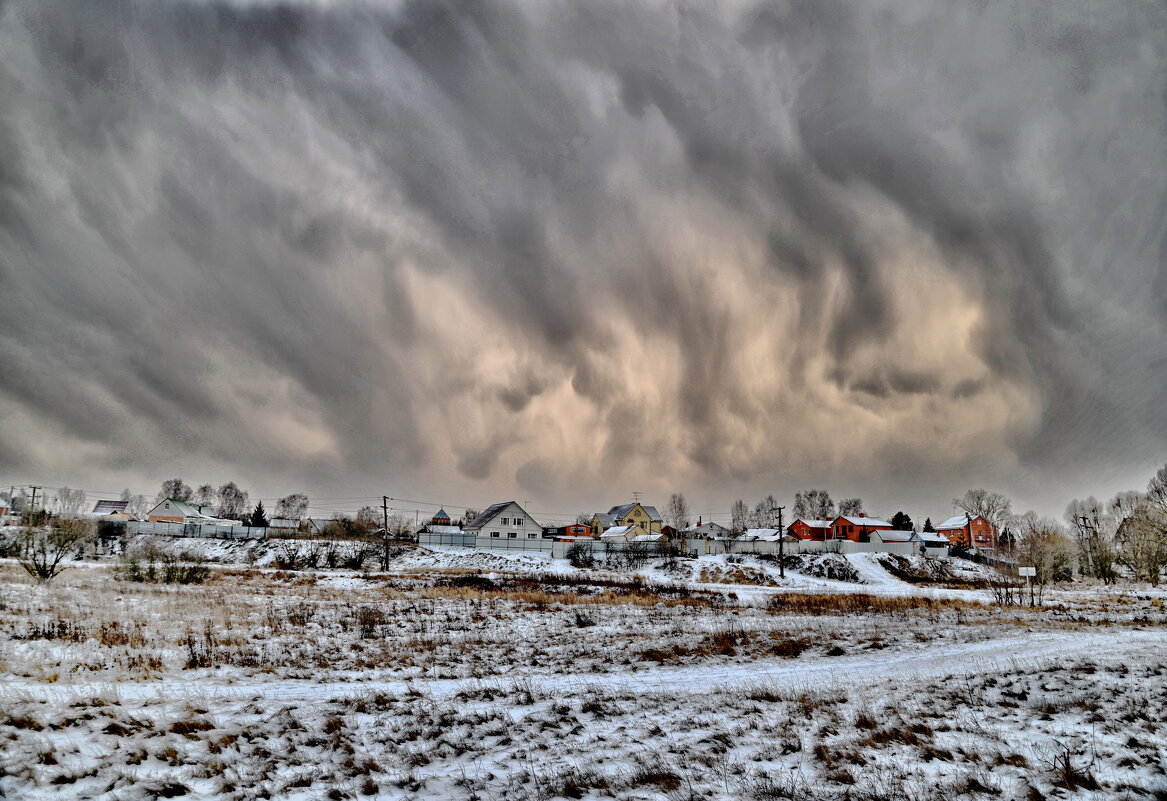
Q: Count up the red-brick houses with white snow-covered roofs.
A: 3